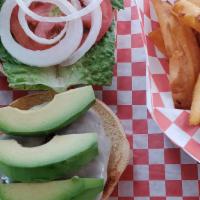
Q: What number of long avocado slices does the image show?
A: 3